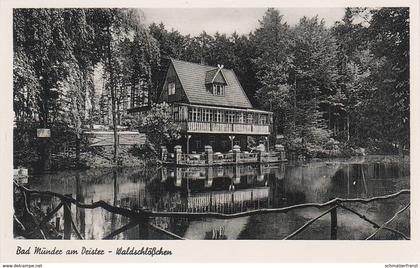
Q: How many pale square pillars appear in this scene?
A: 6